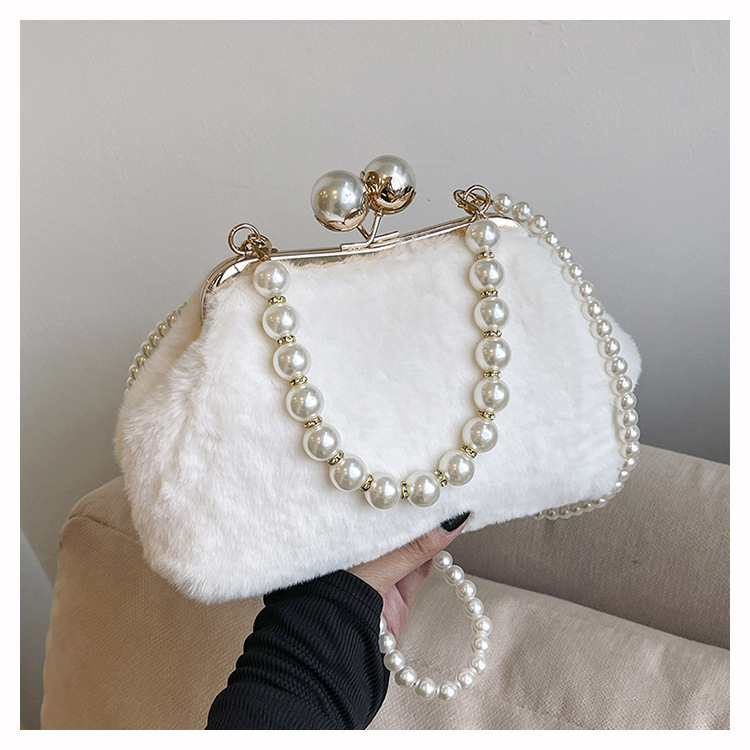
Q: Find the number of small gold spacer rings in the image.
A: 14